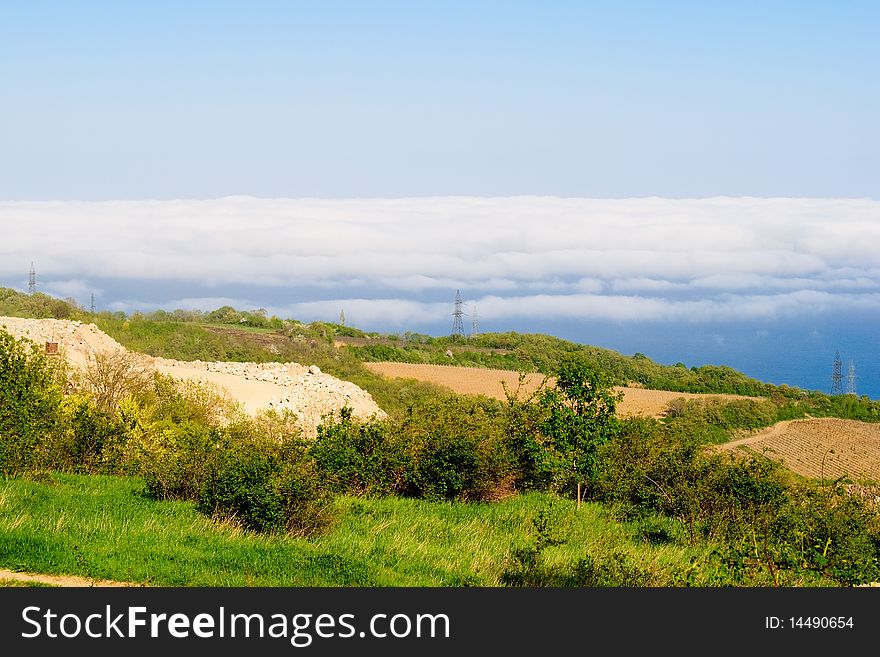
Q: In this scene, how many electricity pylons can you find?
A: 6